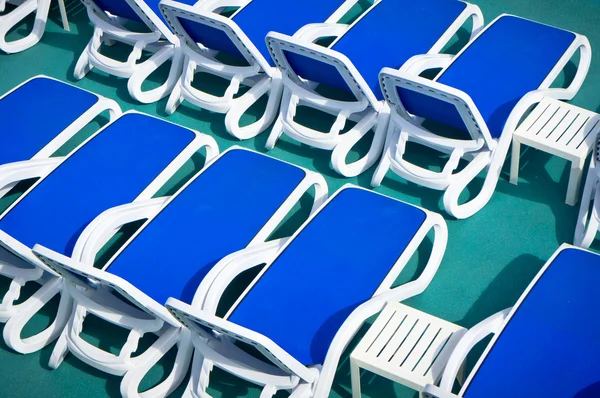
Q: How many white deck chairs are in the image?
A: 11